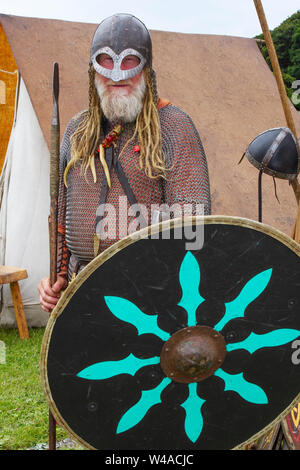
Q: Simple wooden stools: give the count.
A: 1